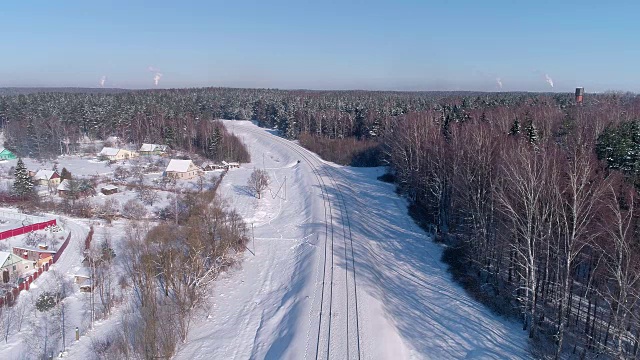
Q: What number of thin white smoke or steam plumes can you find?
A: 4